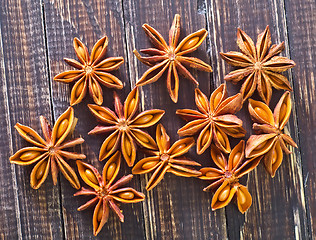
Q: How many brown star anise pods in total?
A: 10